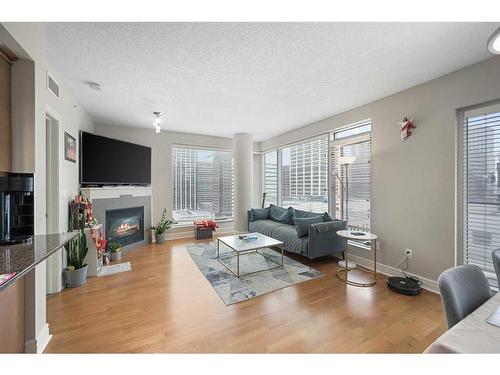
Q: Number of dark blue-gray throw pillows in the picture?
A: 4